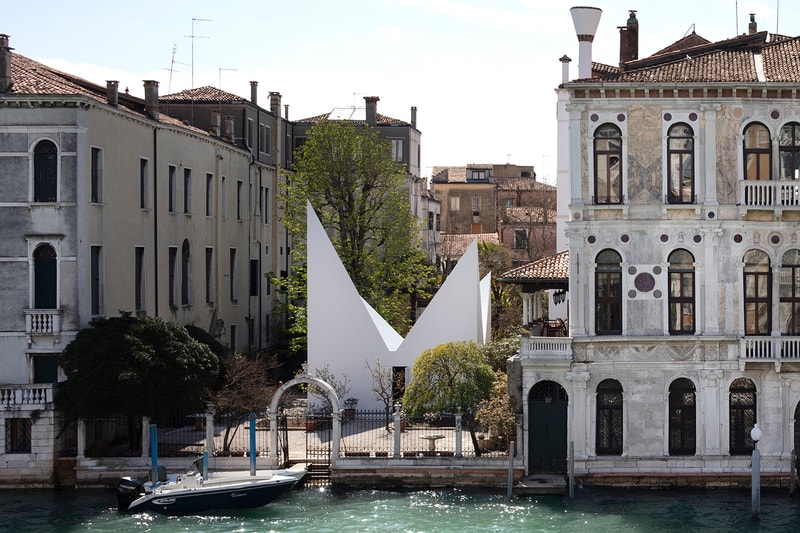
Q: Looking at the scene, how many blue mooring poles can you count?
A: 3